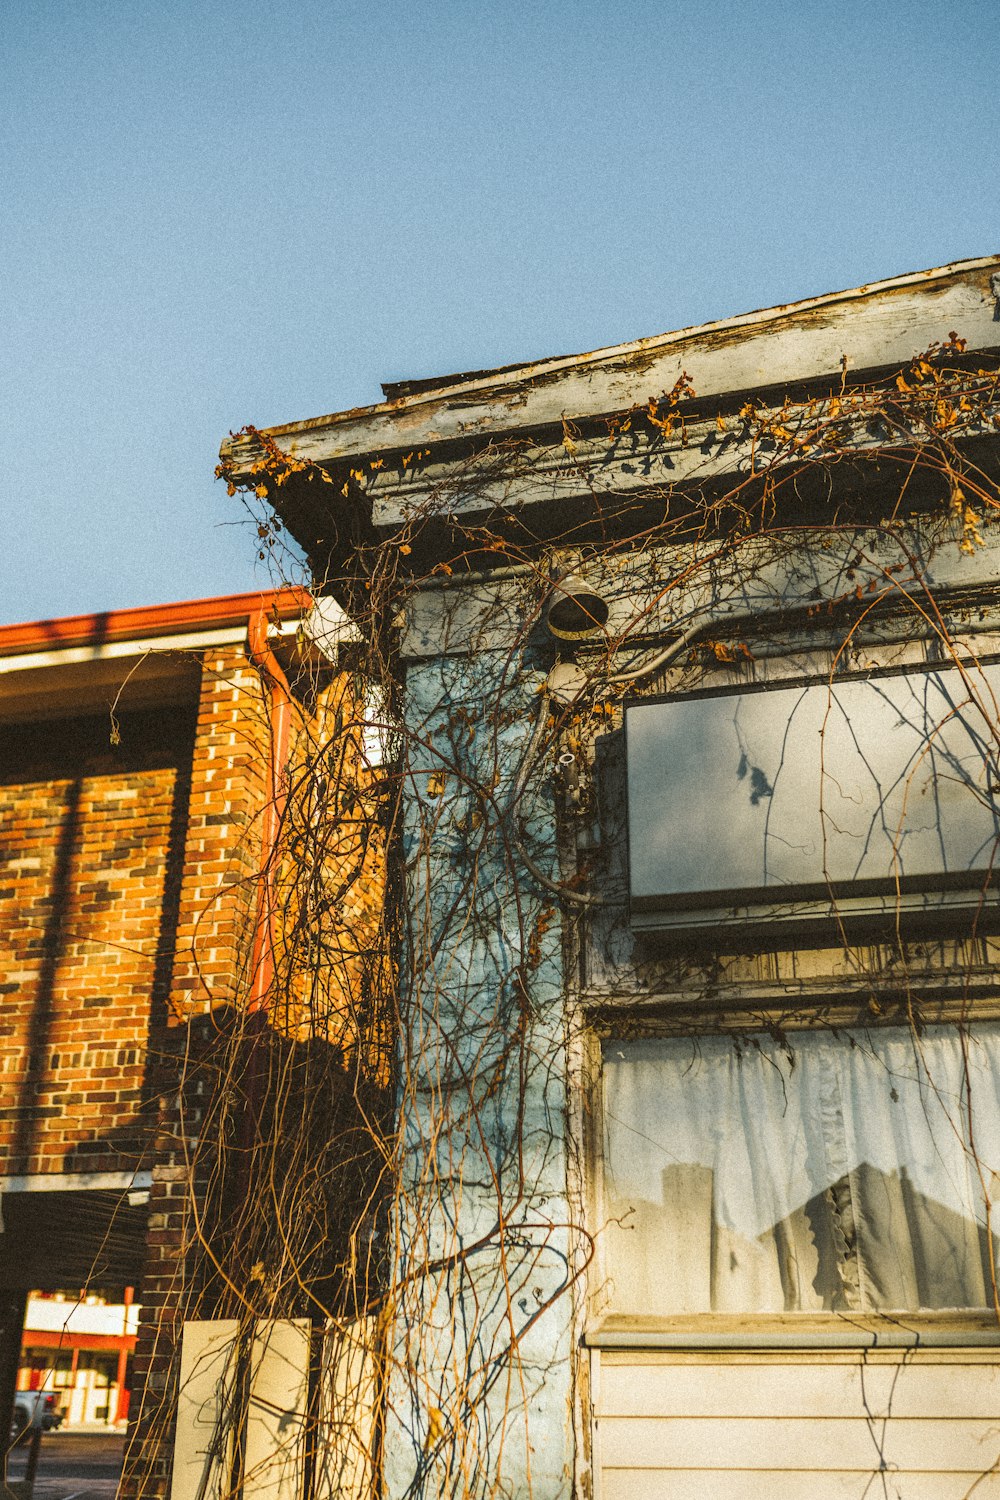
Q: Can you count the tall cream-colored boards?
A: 3